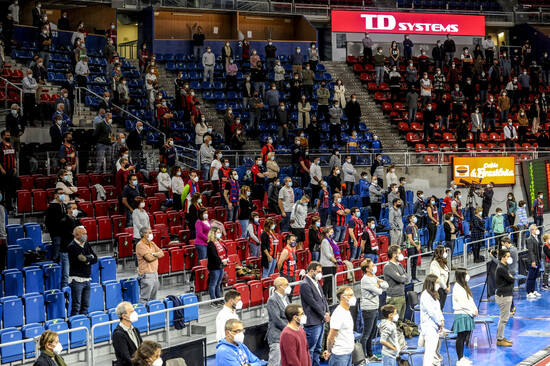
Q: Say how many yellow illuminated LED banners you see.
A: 1